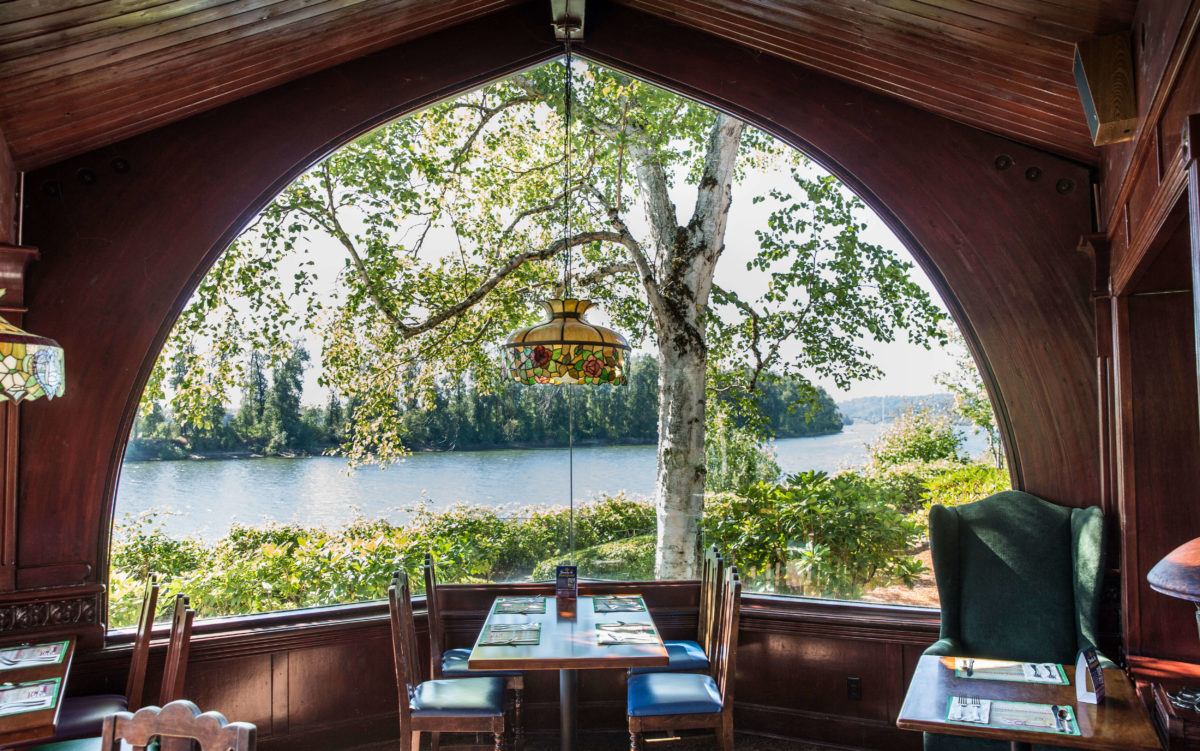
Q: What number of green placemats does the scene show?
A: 8